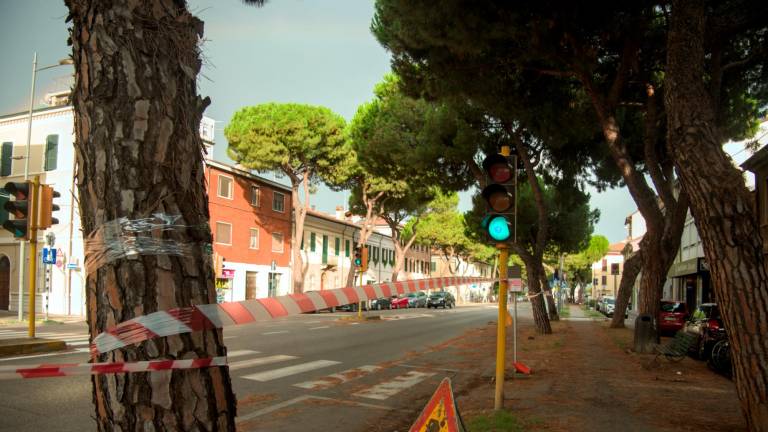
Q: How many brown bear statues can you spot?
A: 0